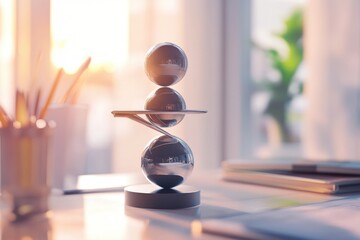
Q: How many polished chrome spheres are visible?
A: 3